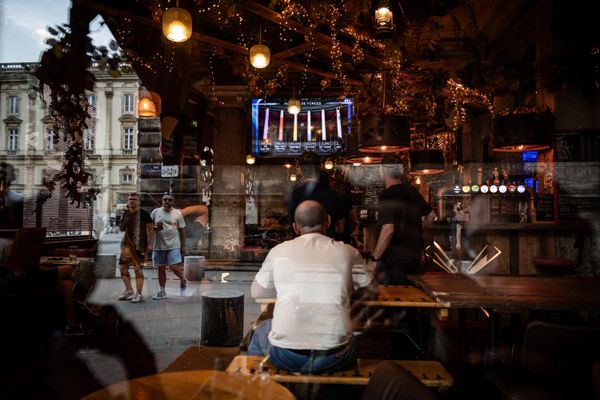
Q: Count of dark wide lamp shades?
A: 4